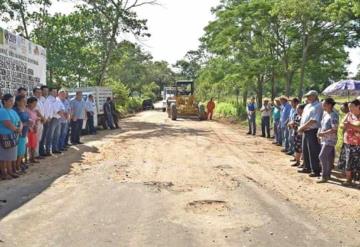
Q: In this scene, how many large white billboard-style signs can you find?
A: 1